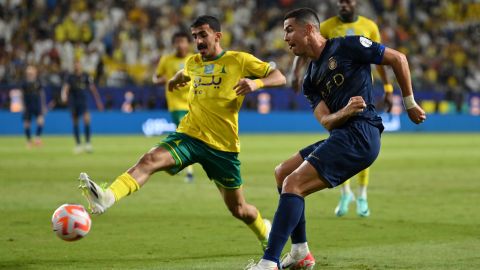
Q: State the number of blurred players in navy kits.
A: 2